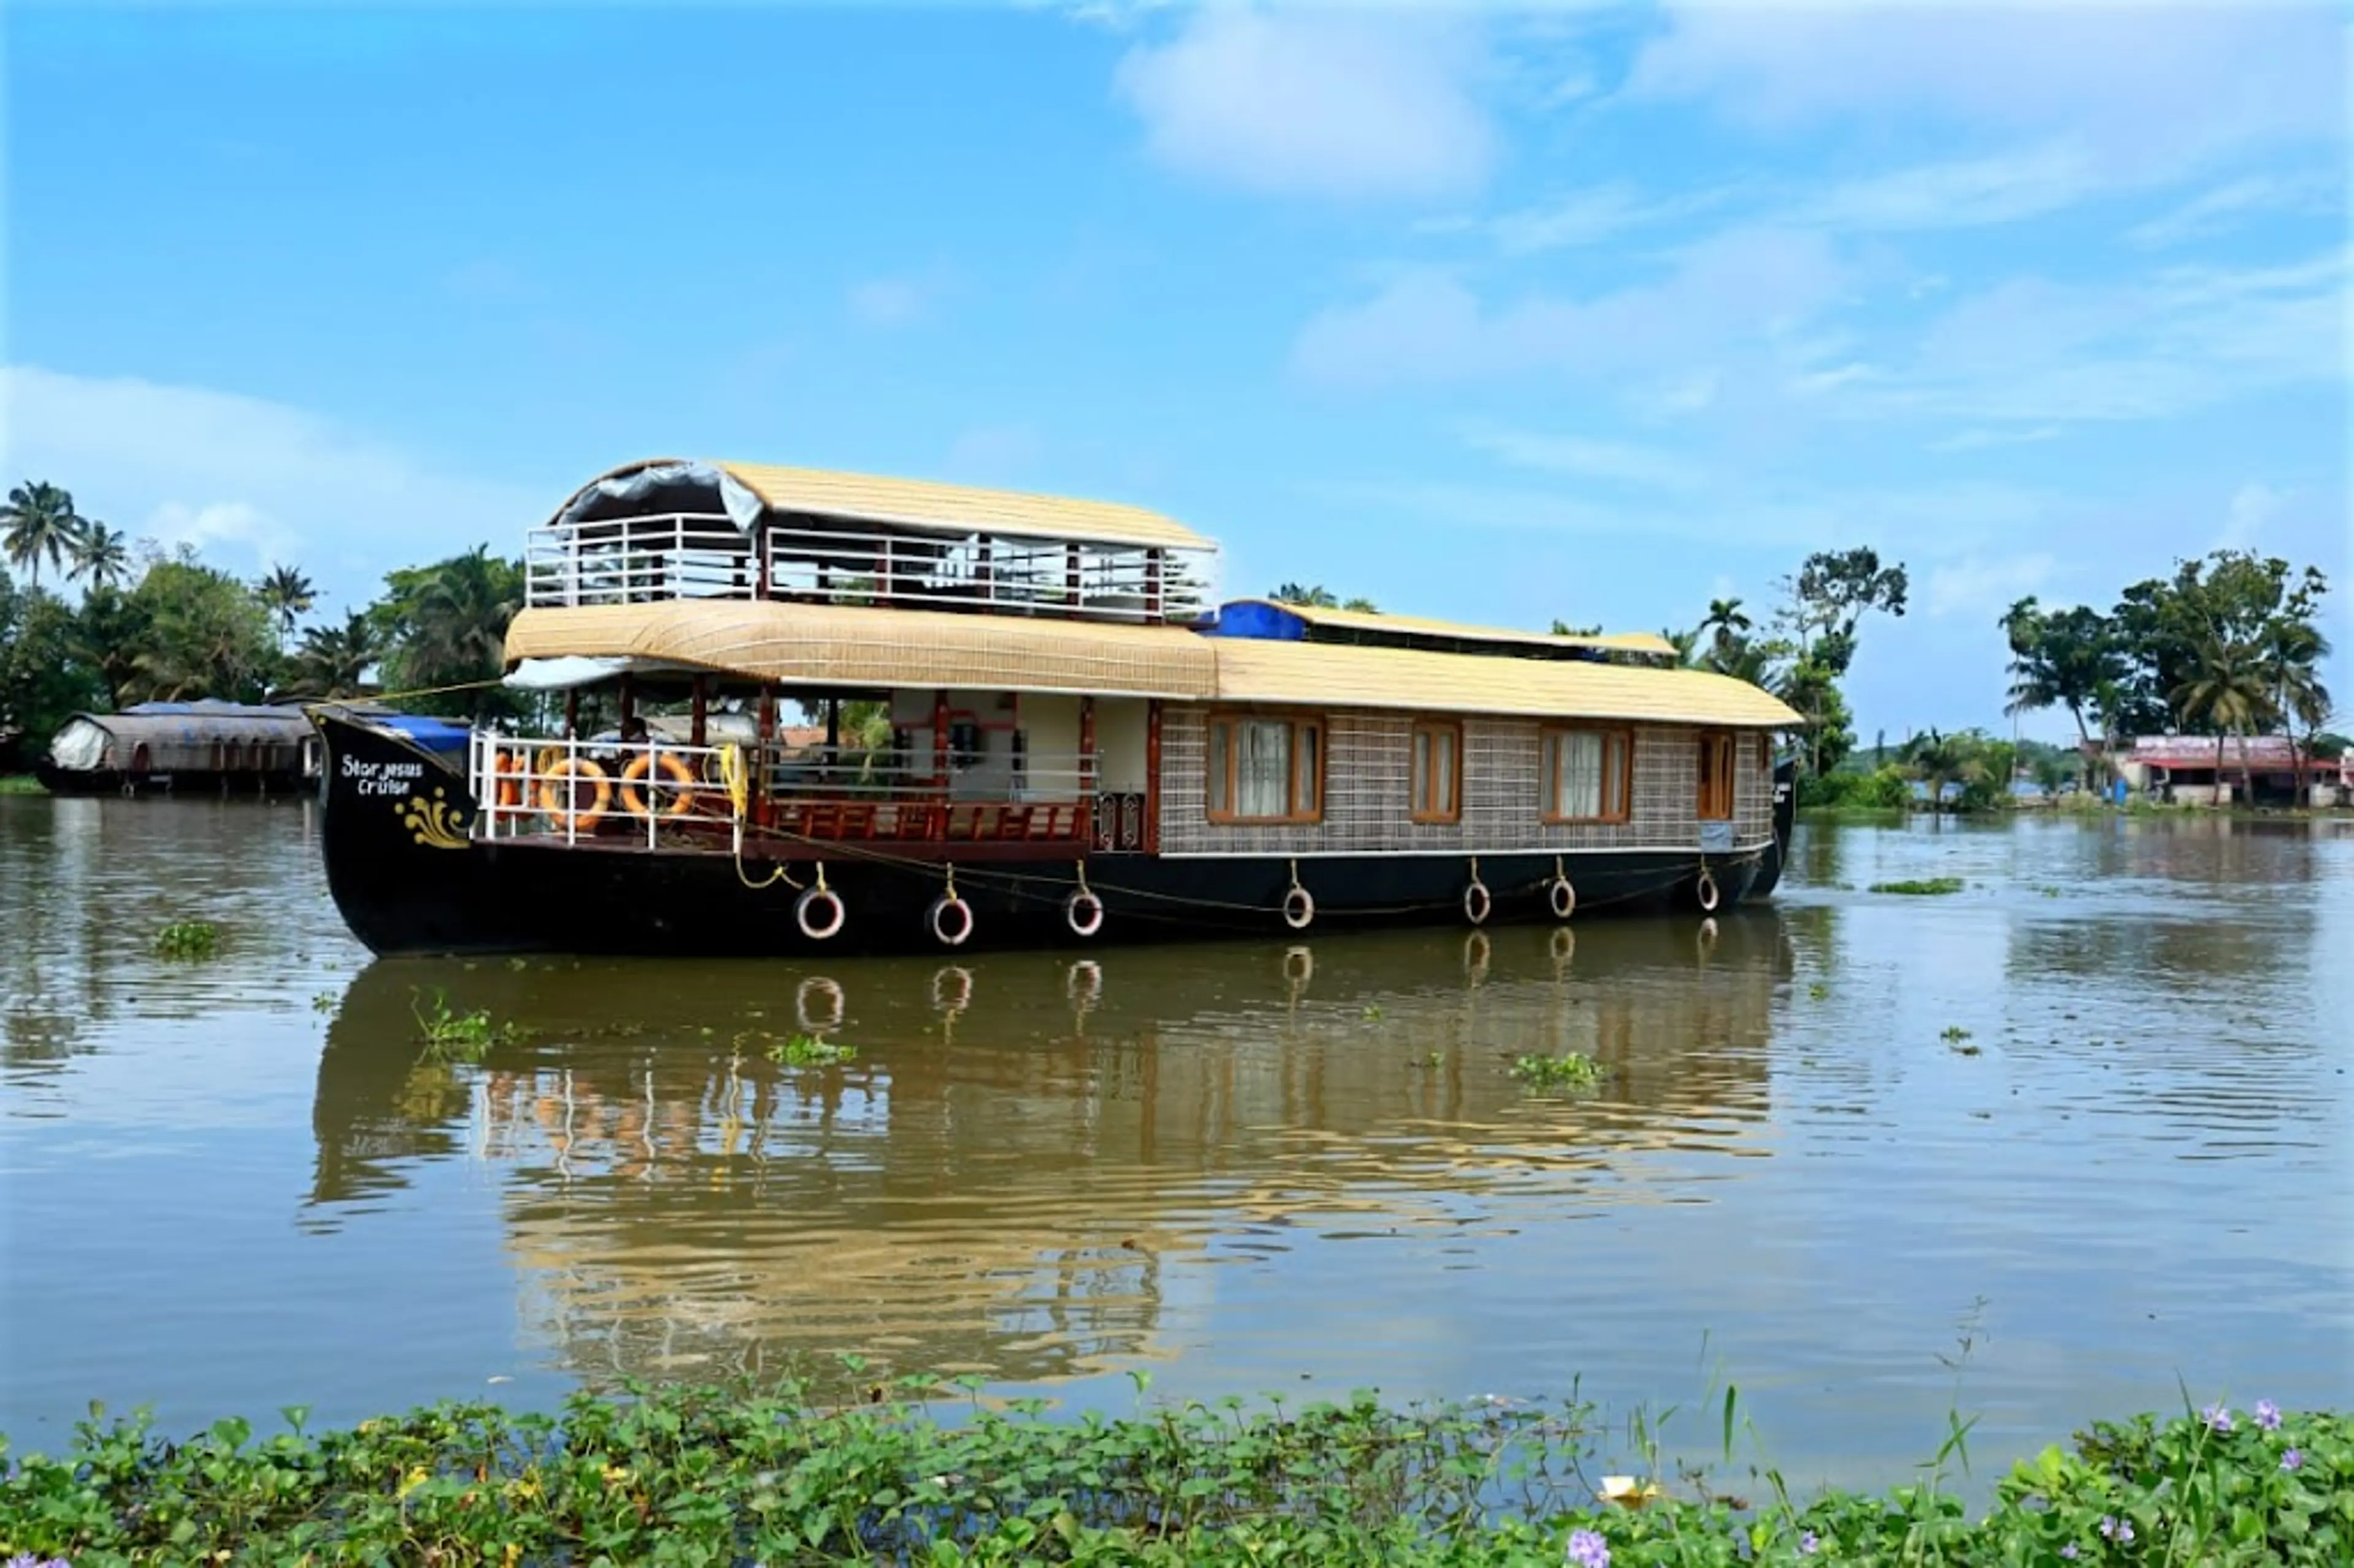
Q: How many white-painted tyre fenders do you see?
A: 7